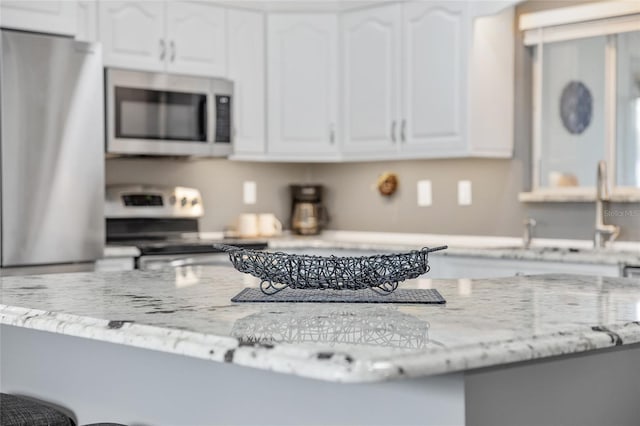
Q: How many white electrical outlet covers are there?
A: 3